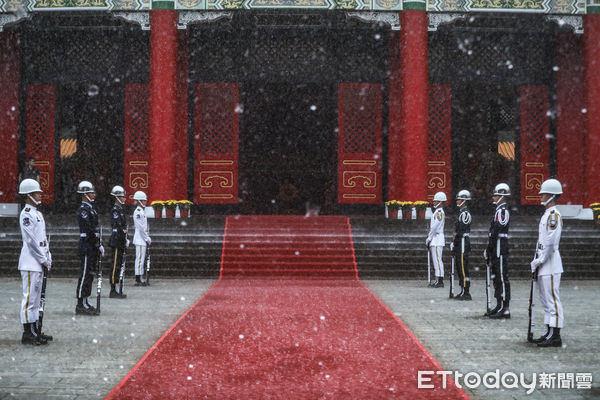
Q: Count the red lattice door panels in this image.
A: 6